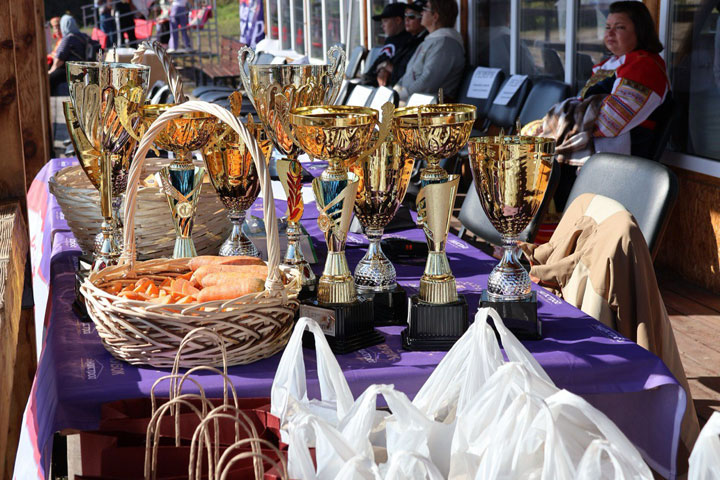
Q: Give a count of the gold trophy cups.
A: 9